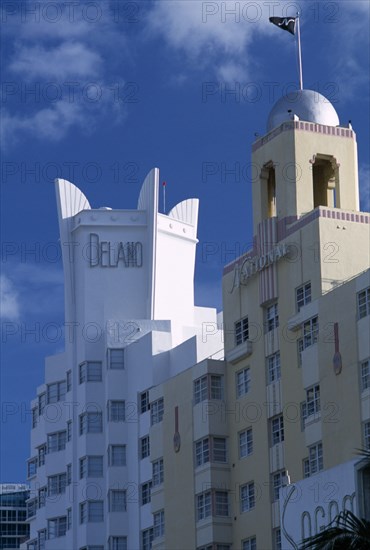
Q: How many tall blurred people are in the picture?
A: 0